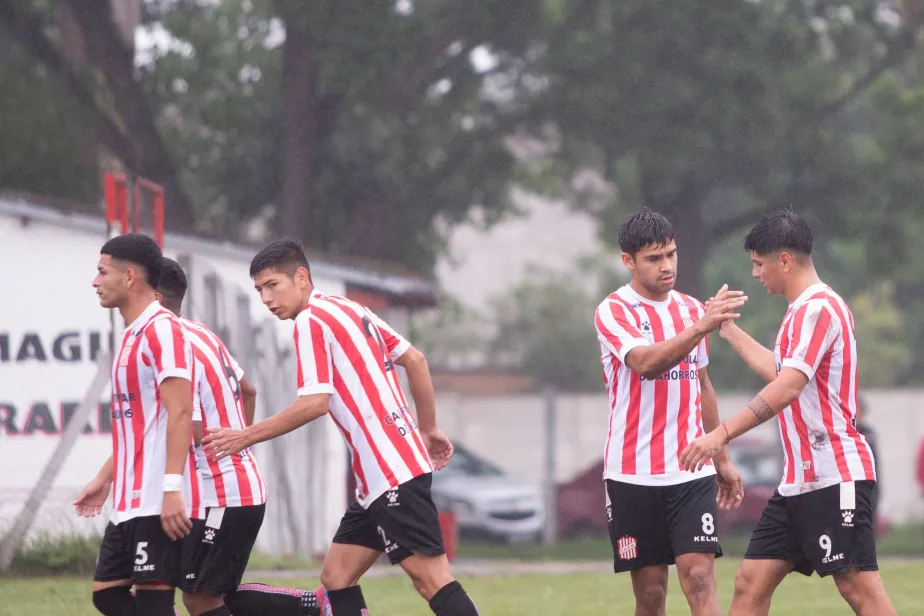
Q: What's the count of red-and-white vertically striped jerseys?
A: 5